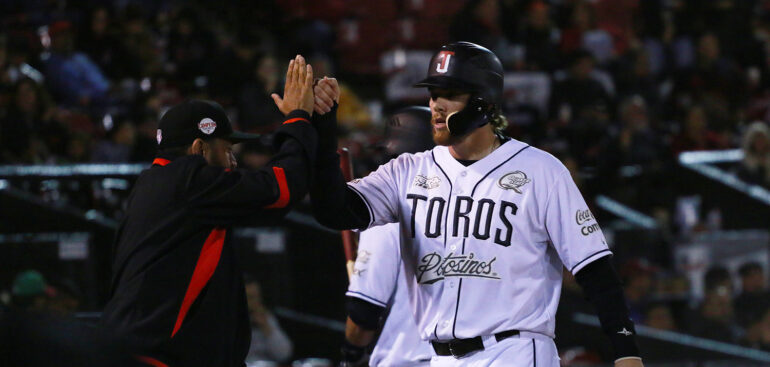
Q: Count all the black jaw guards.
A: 1